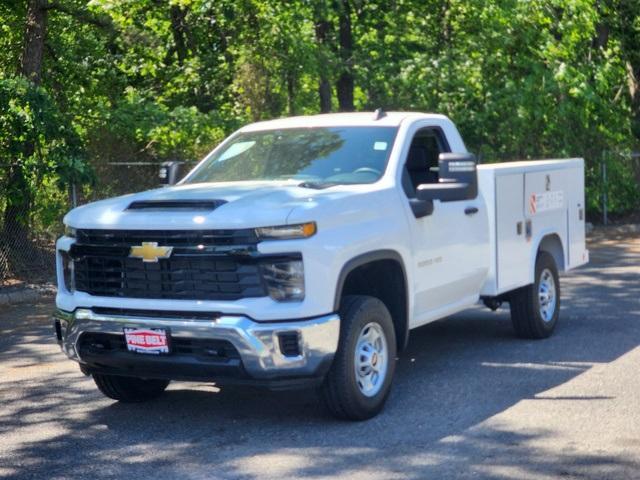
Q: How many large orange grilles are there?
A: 0